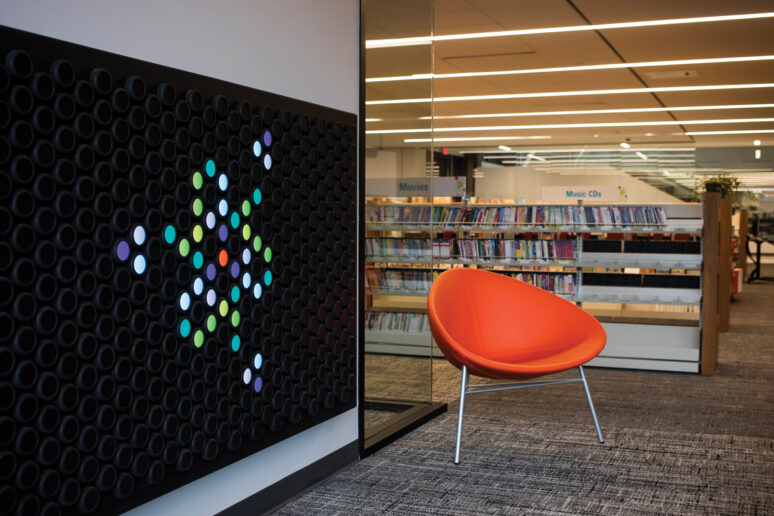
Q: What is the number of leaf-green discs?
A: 9